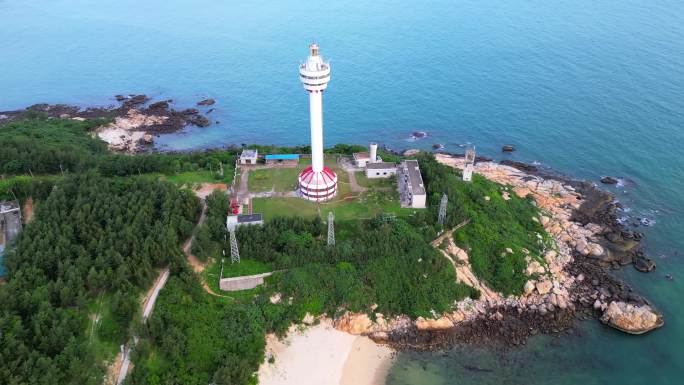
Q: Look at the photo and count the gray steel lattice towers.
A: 3